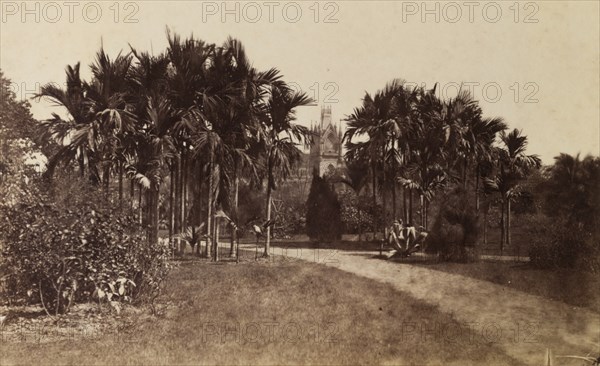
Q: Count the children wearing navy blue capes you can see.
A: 0